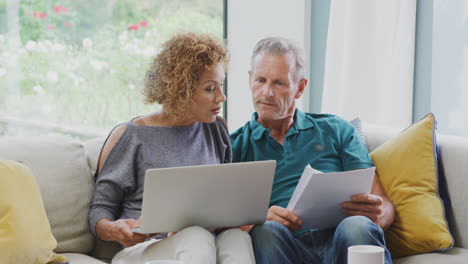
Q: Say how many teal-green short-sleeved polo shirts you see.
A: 1